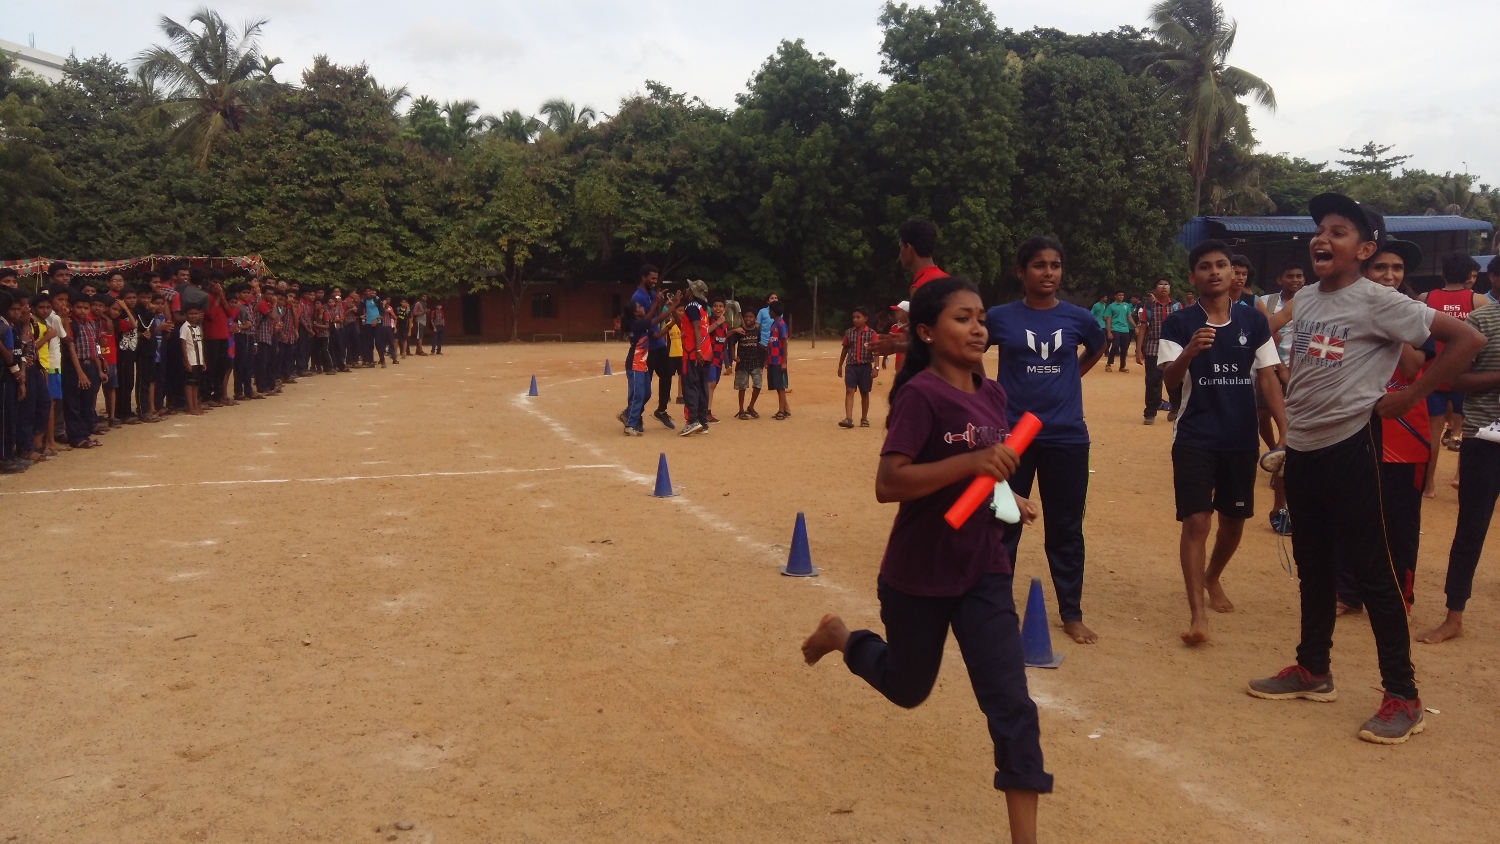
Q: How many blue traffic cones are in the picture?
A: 5